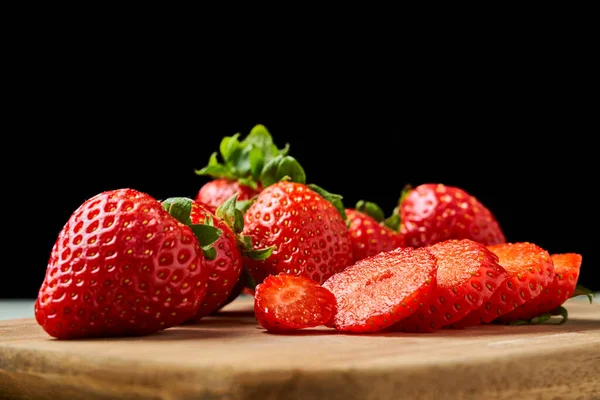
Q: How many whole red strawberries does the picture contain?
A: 6